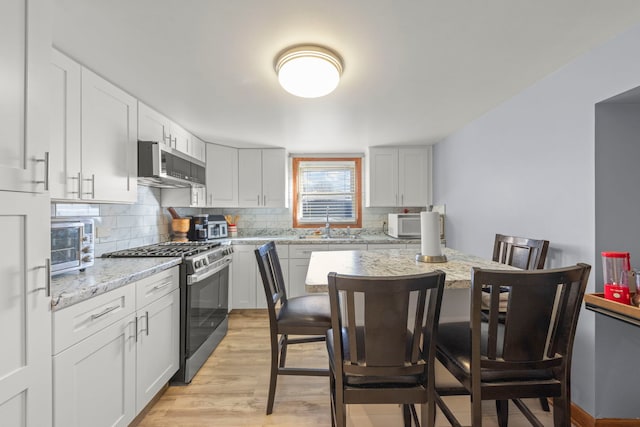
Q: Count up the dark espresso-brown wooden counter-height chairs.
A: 4